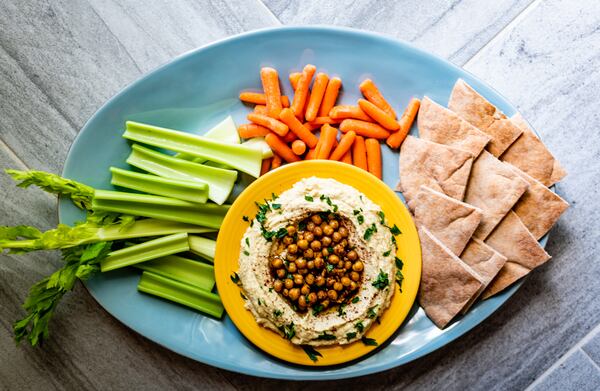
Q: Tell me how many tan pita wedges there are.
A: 10